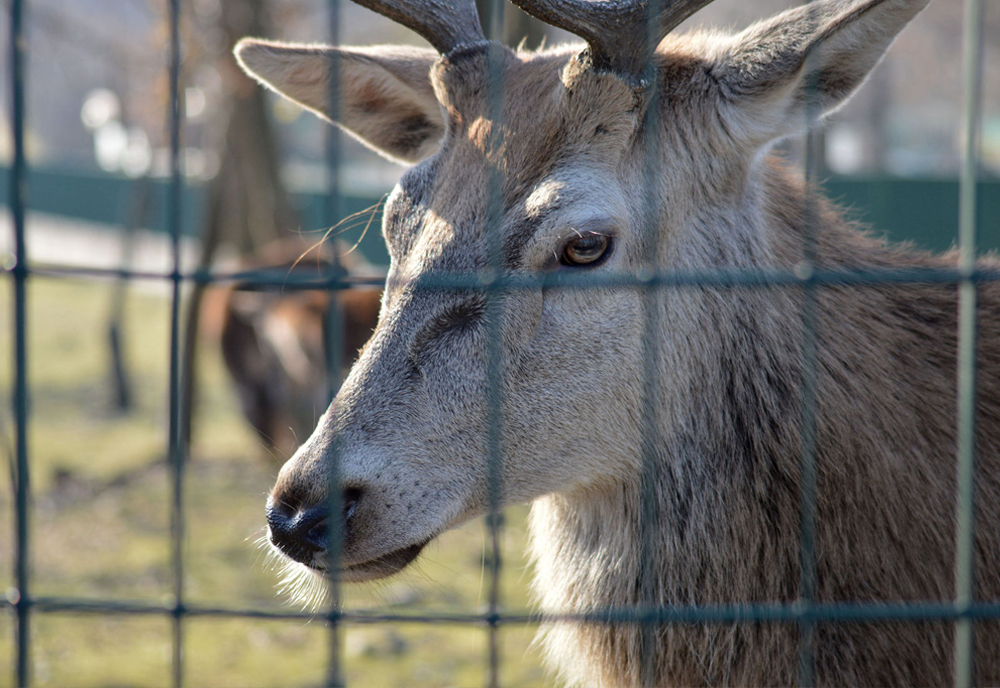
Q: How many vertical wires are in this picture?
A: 7